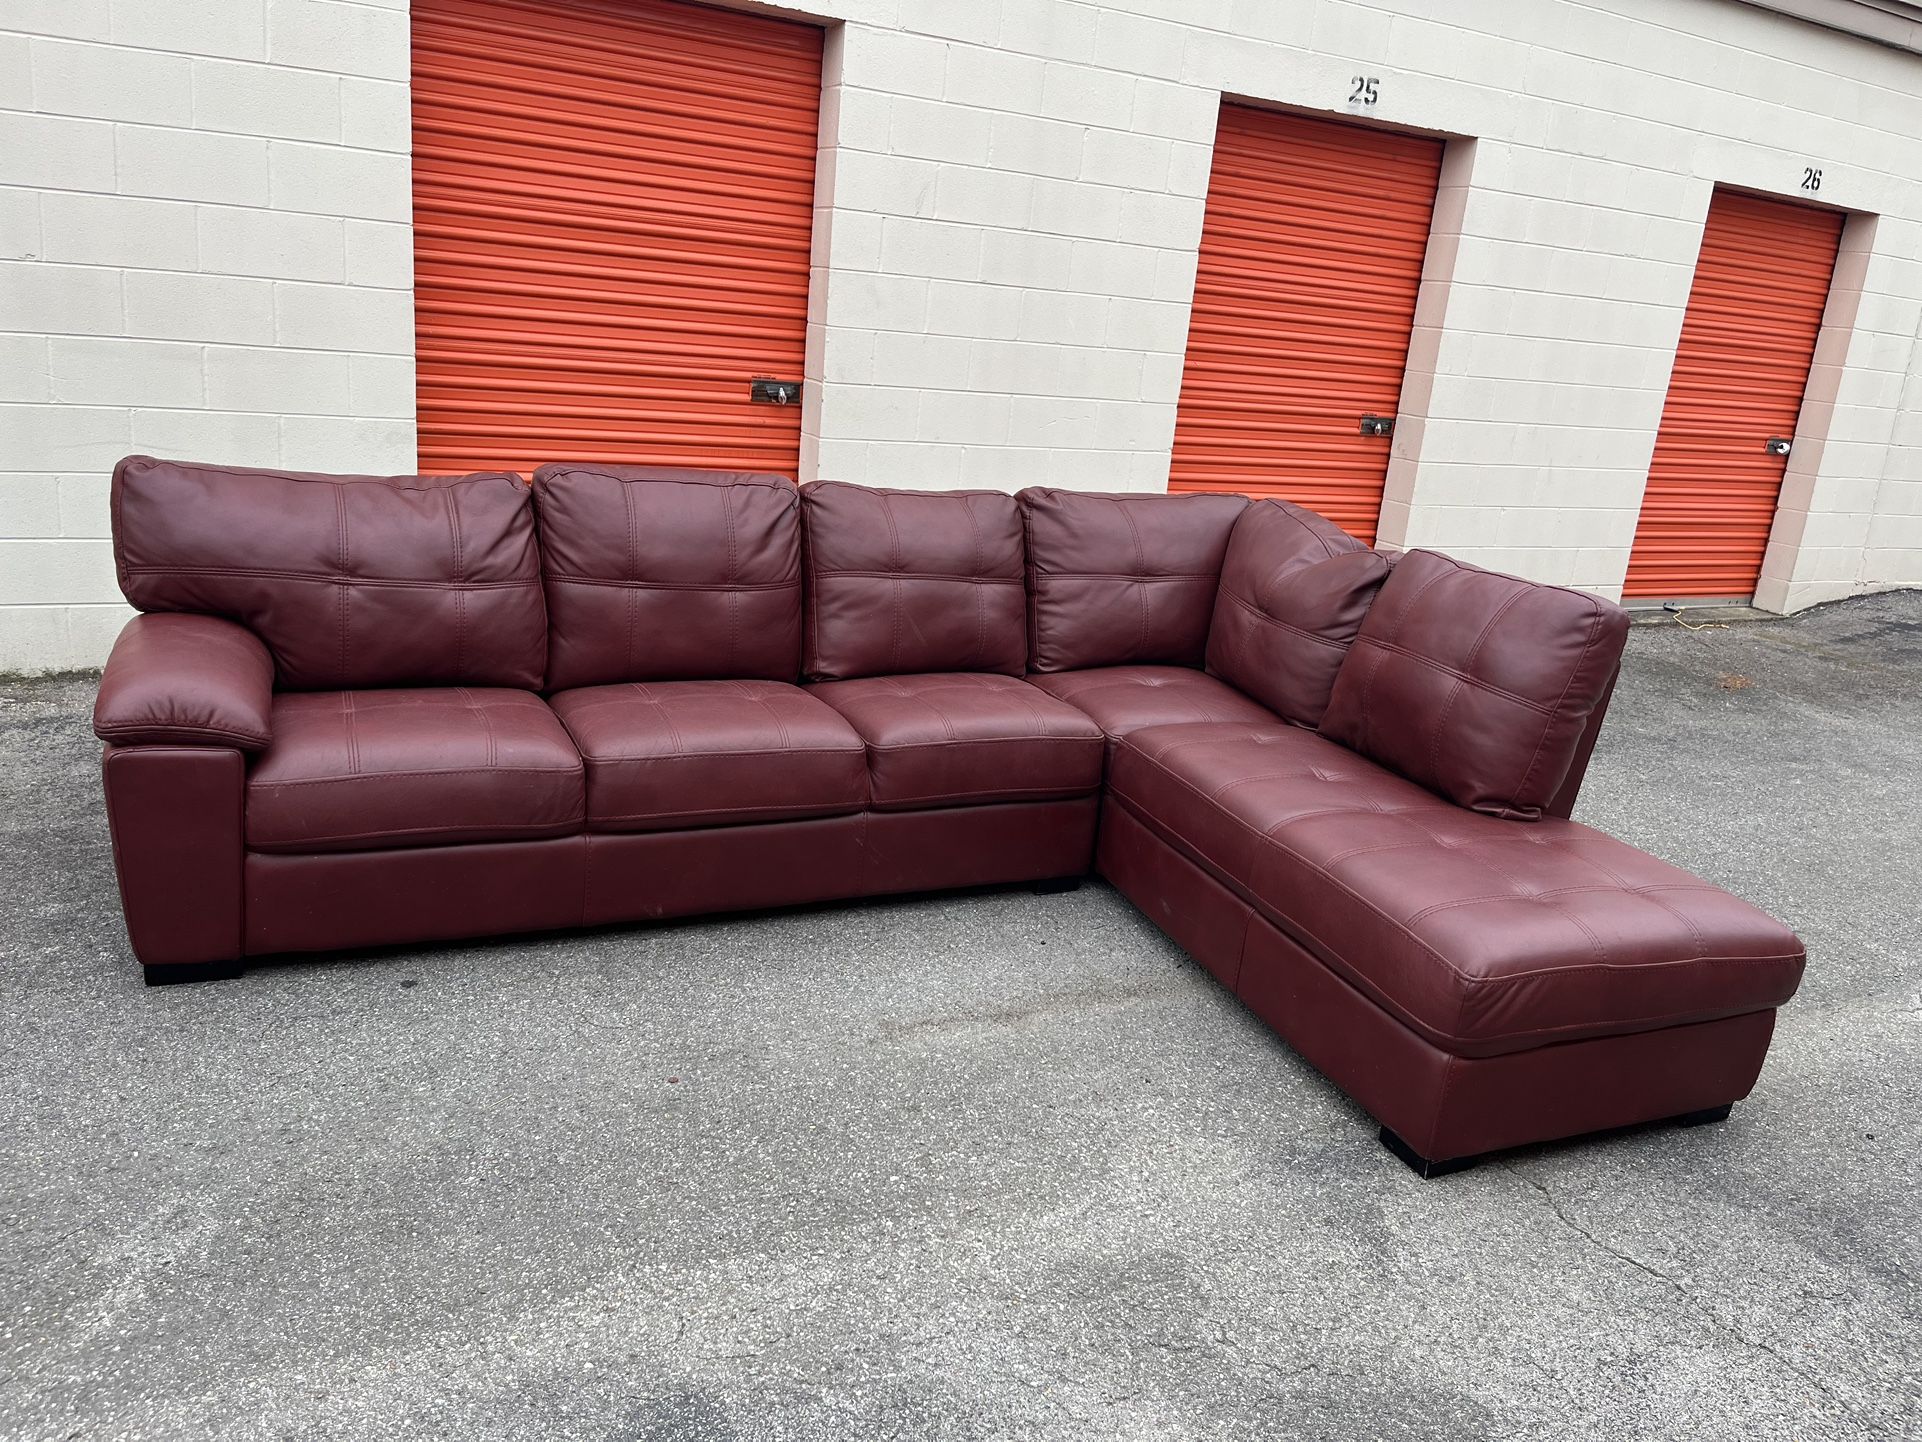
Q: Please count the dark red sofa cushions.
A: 11